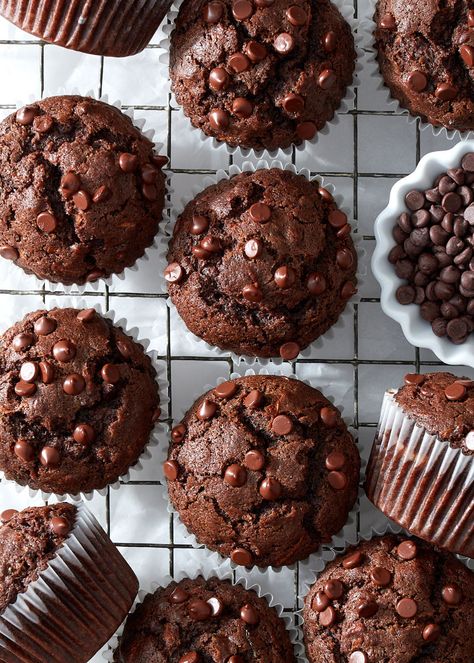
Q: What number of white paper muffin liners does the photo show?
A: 11